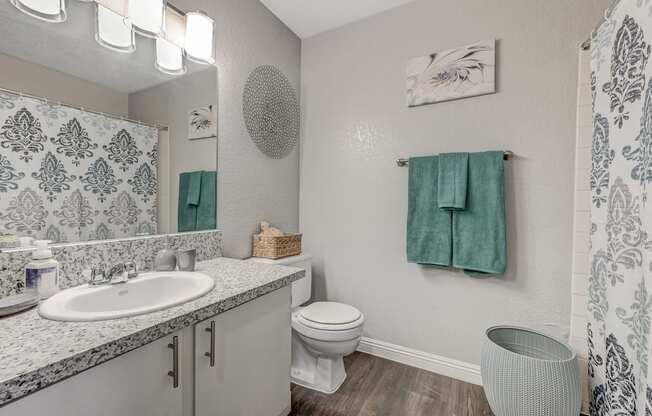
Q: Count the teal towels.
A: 3